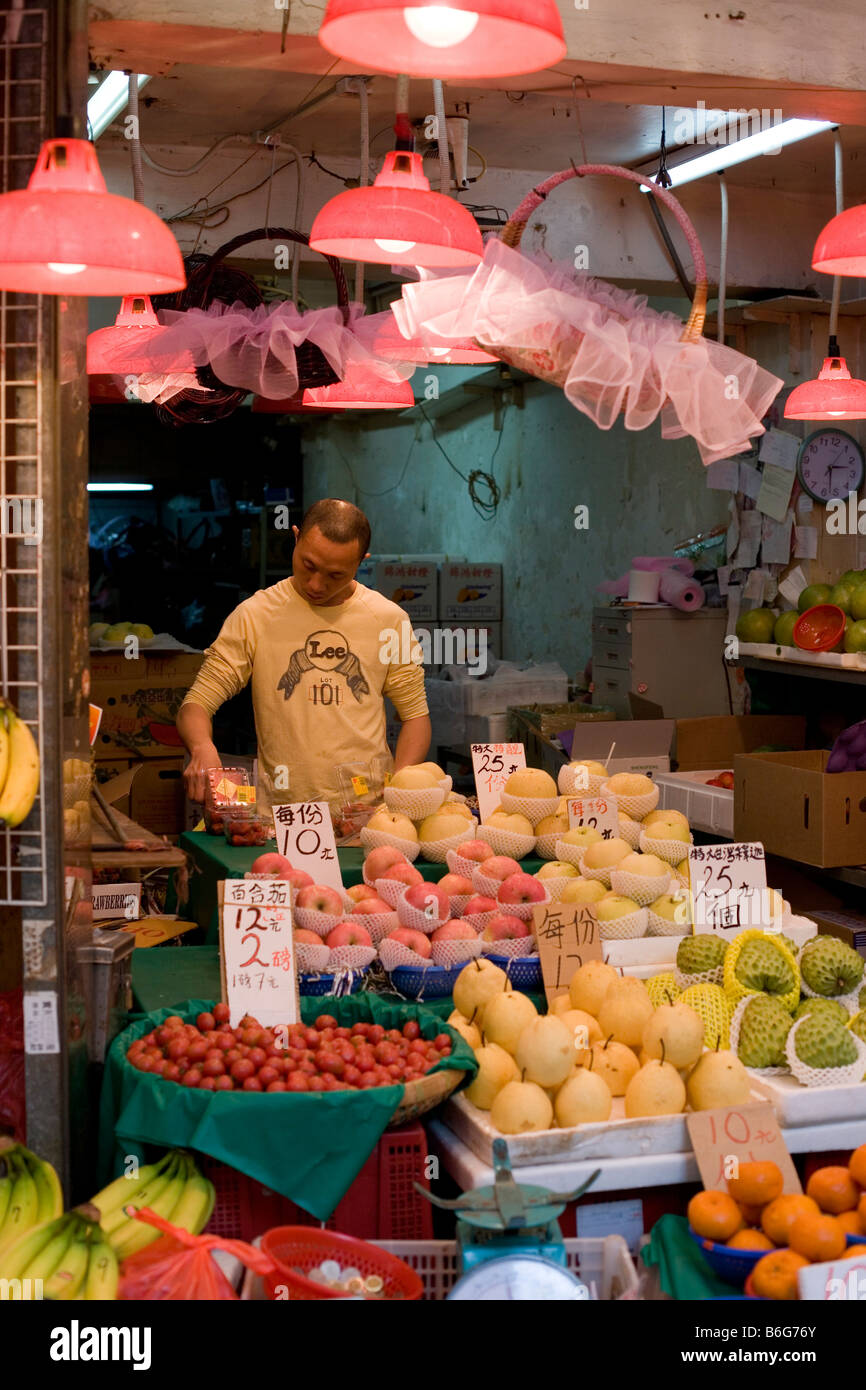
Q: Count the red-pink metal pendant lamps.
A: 8